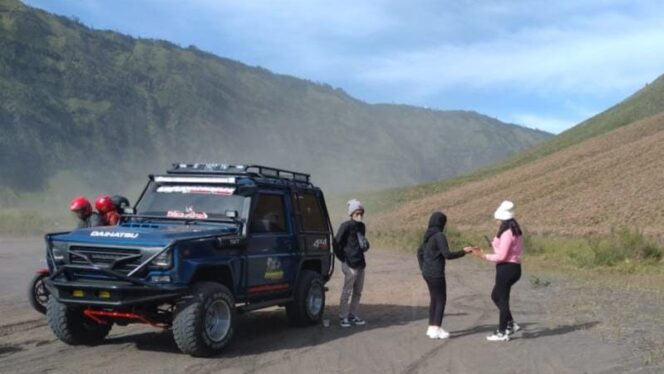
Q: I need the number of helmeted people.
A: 3